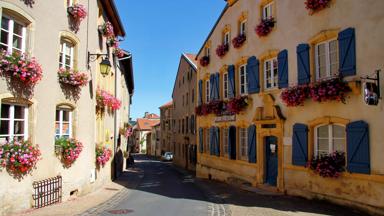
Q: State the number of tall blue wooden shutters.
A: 15